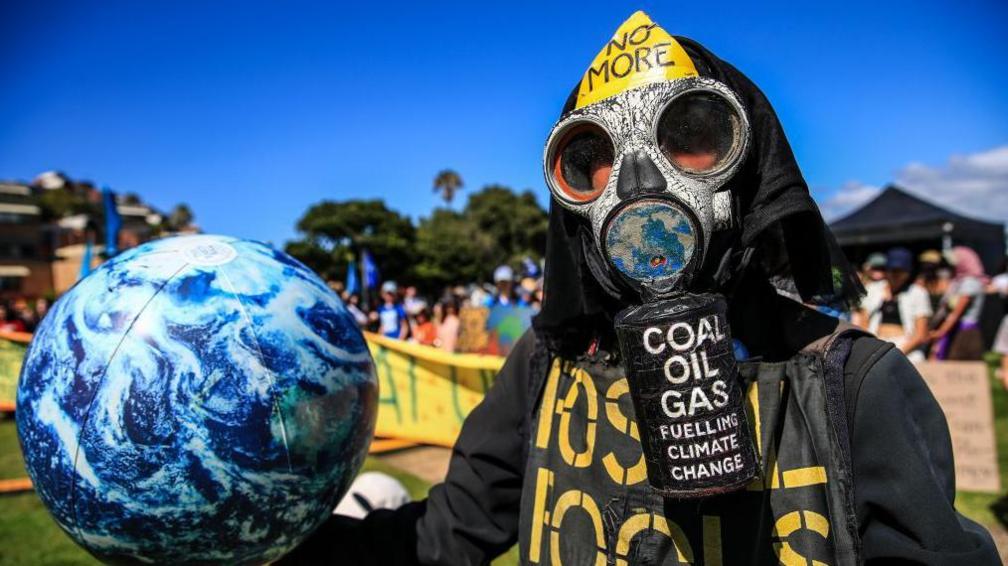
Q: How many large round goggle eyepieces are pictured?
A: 2